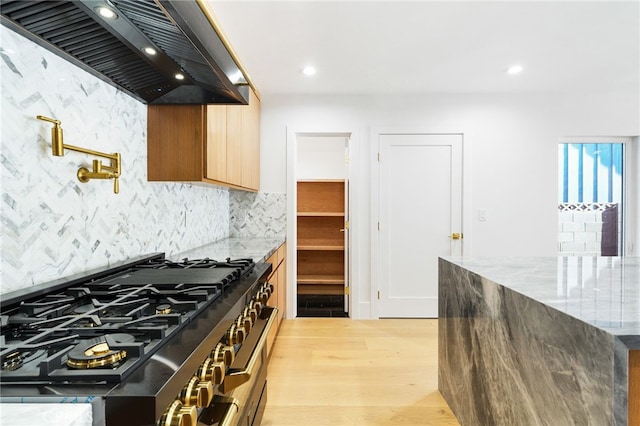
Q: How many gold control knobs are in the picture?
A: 11